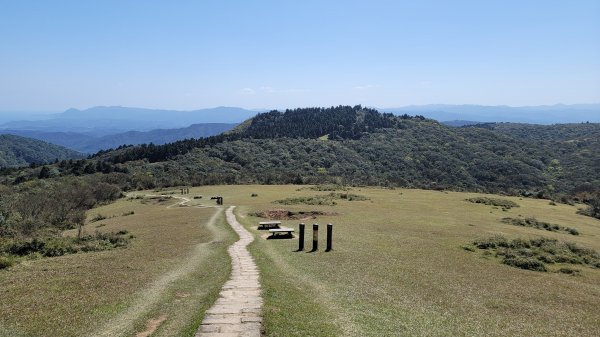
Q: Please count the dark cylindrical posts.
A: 3